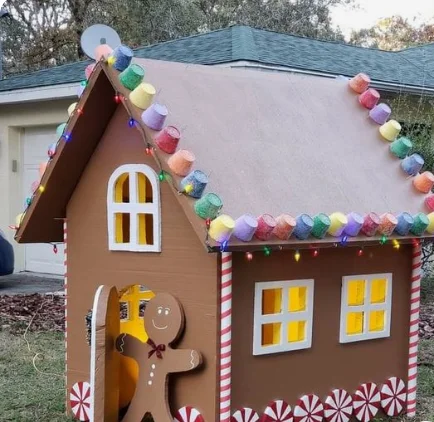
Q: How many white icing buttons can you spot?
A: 3